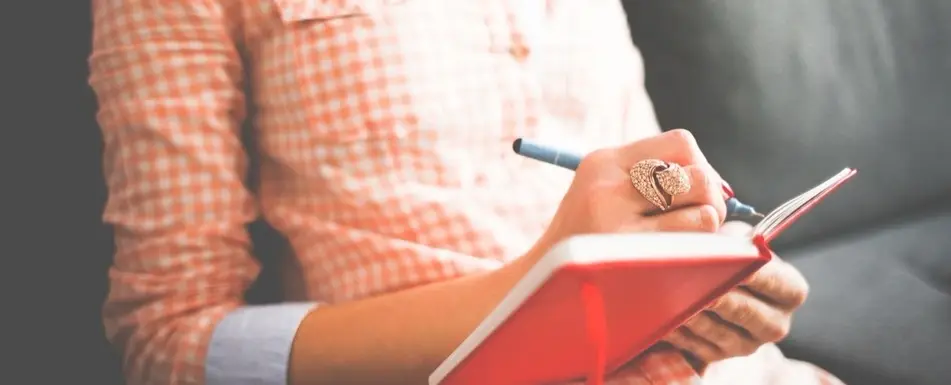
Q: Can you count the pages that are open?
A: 2